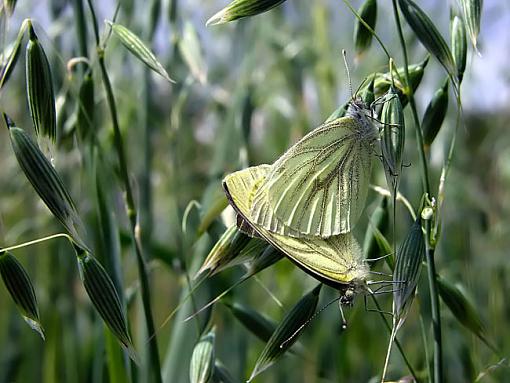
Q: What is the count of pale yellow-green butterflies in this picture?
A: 2